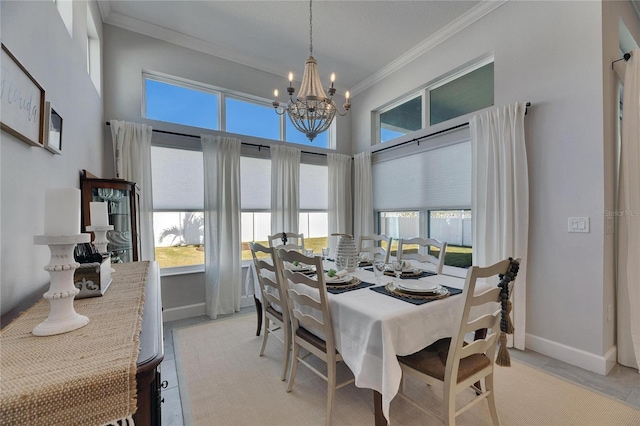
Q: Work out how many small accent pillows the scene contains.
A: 0